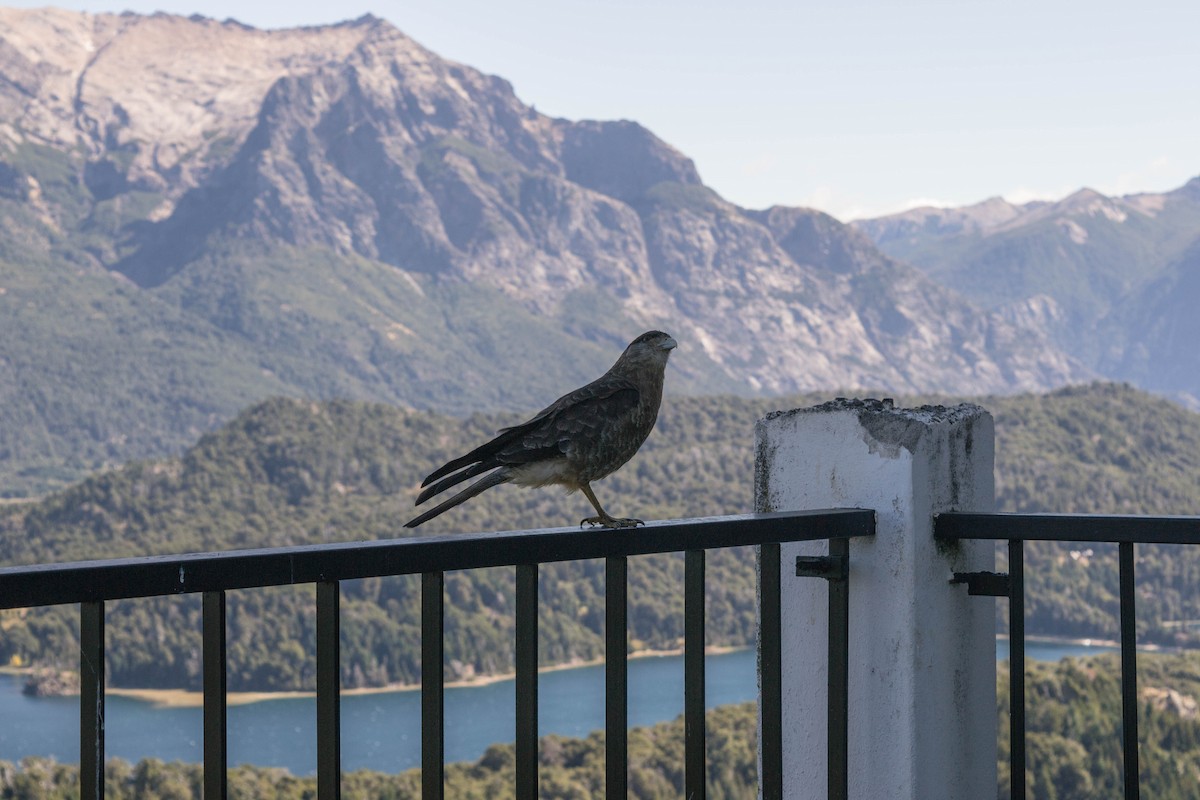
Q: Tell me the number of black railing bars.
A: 11